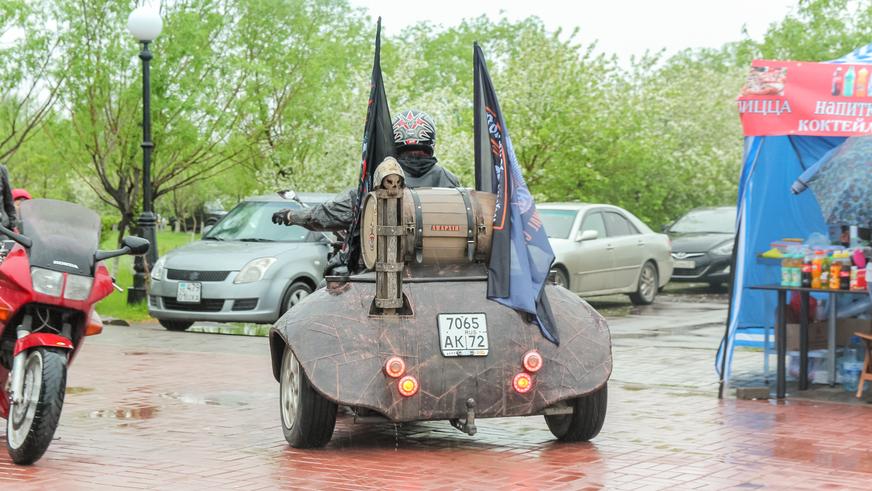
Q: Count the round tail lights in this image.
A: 4